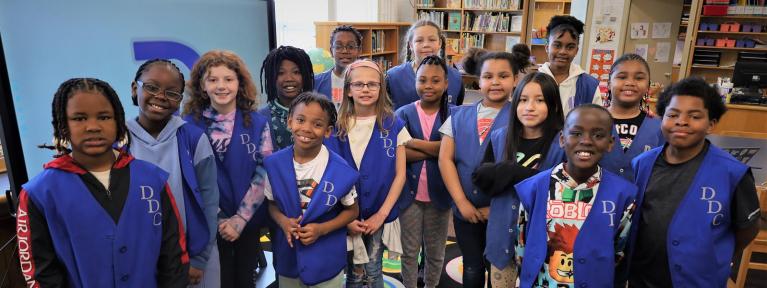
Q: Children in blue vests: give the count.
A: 15